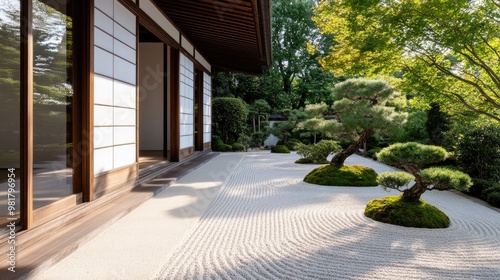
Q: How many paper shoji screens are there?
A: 3